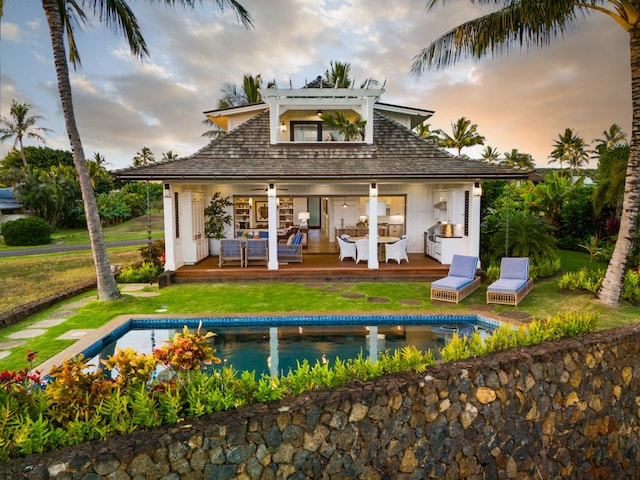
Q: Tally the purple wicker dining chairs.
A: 0